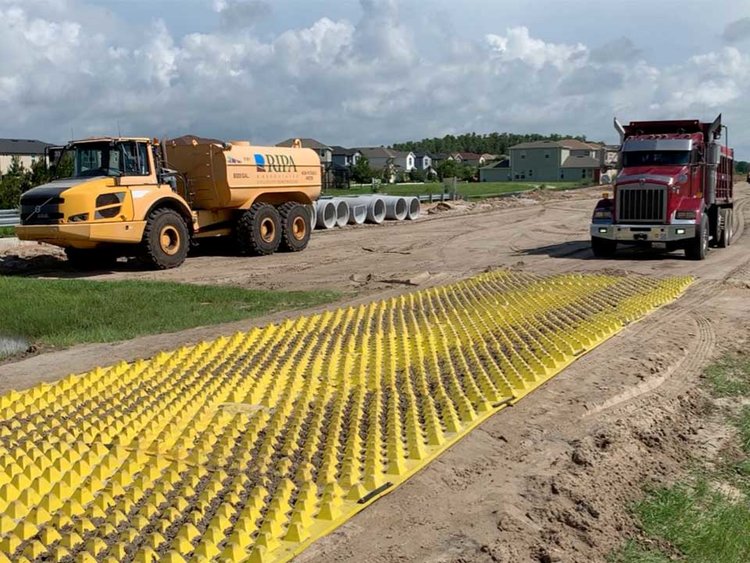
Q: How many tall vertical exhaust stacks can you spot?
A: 2